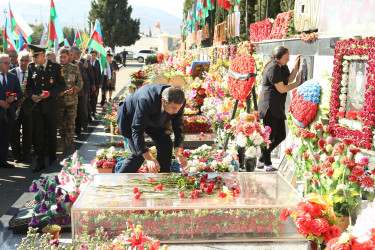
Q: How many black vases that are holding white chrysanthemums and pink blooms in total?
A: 2